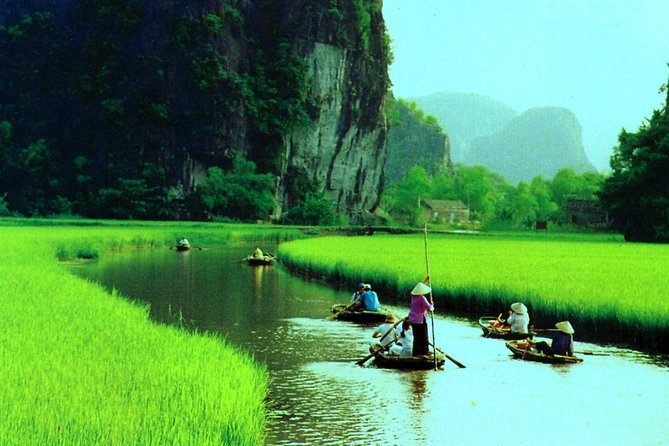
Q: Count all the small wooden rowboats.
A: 6